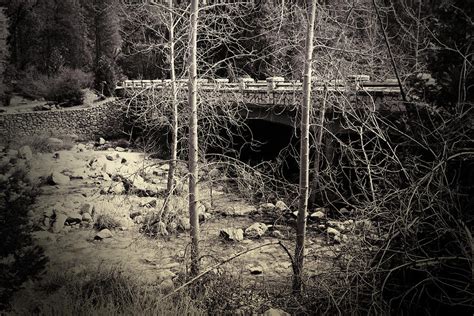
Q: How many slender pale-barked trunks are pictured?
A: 3